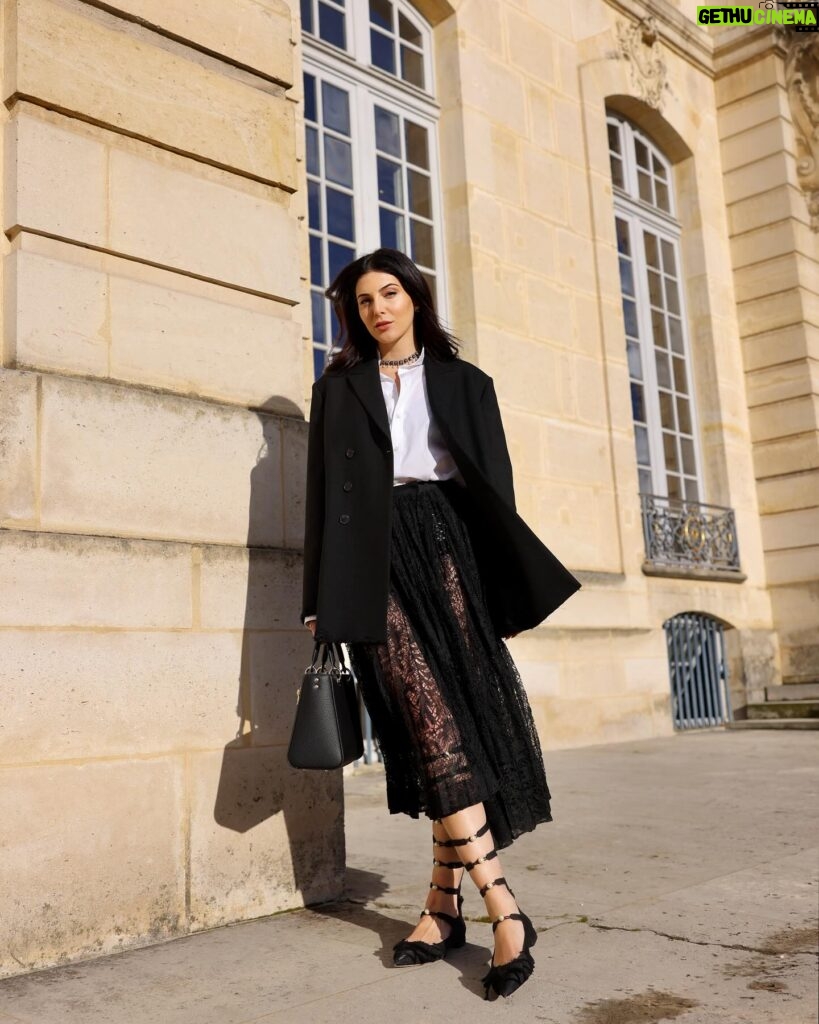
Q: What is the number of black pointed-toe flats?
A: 2